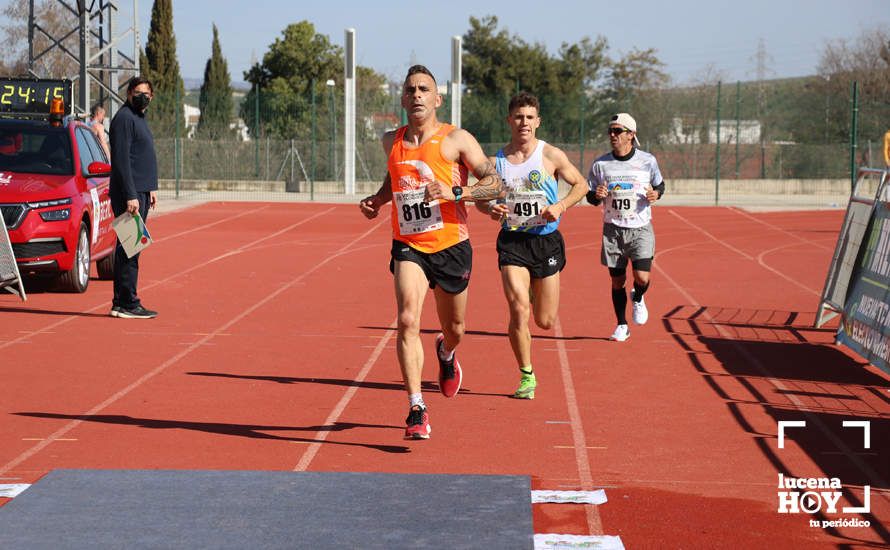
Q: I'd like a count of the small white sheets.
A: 3